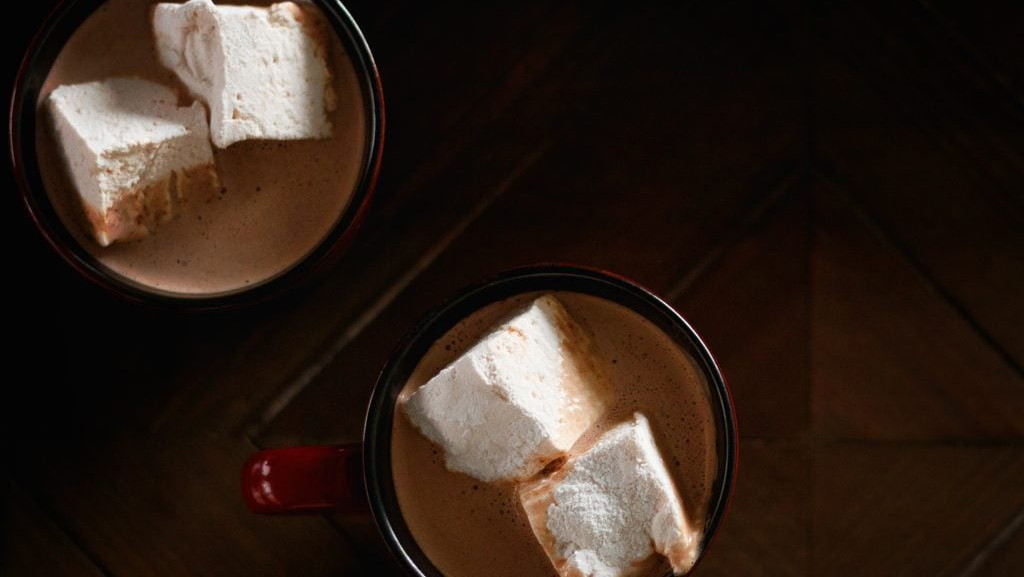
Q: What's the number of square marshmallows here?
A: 4